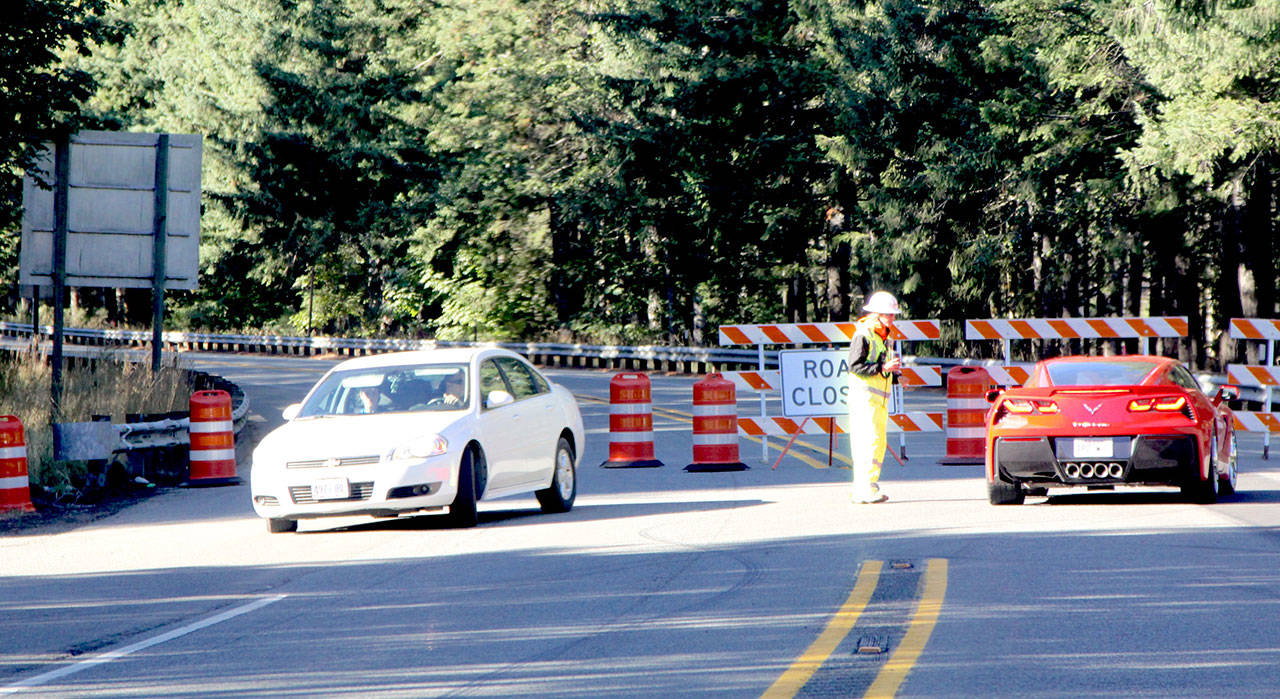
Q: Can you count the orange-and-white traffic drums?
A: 5